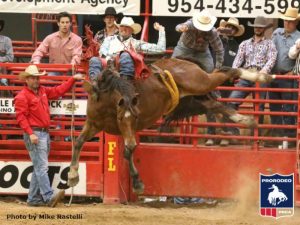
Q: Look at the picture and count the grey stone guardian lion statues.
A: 0